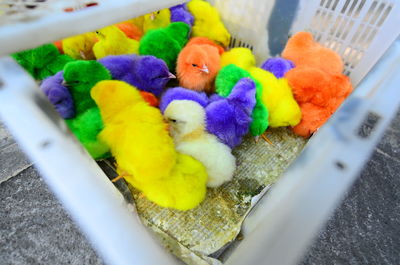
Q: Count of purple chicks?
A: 6